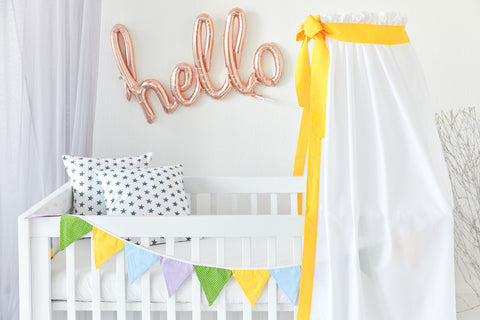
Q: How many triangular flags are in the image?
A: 7